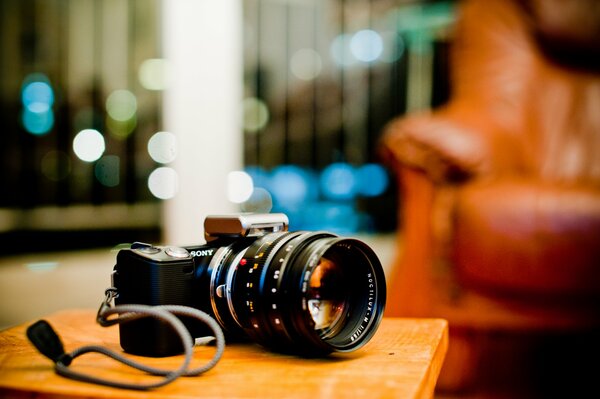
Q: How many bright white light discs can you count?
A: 4